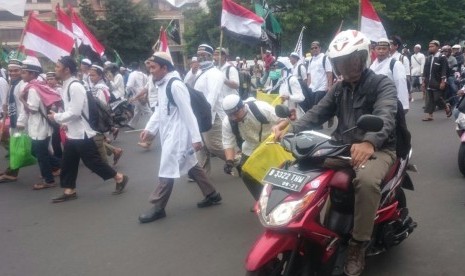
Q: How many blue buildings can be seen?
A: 0